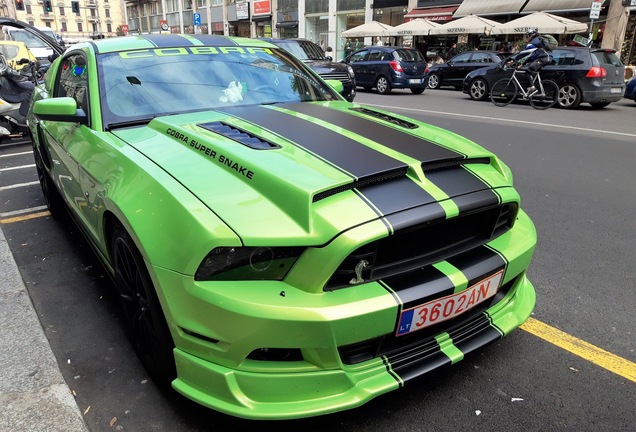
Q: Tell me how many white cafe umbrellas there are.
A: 4